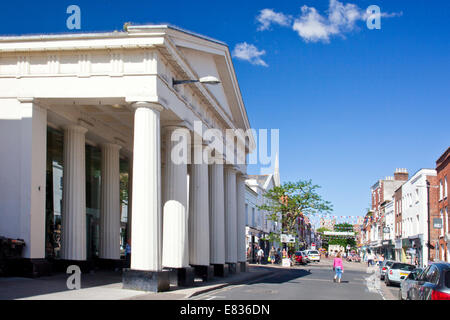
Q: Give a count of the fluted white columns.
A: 8